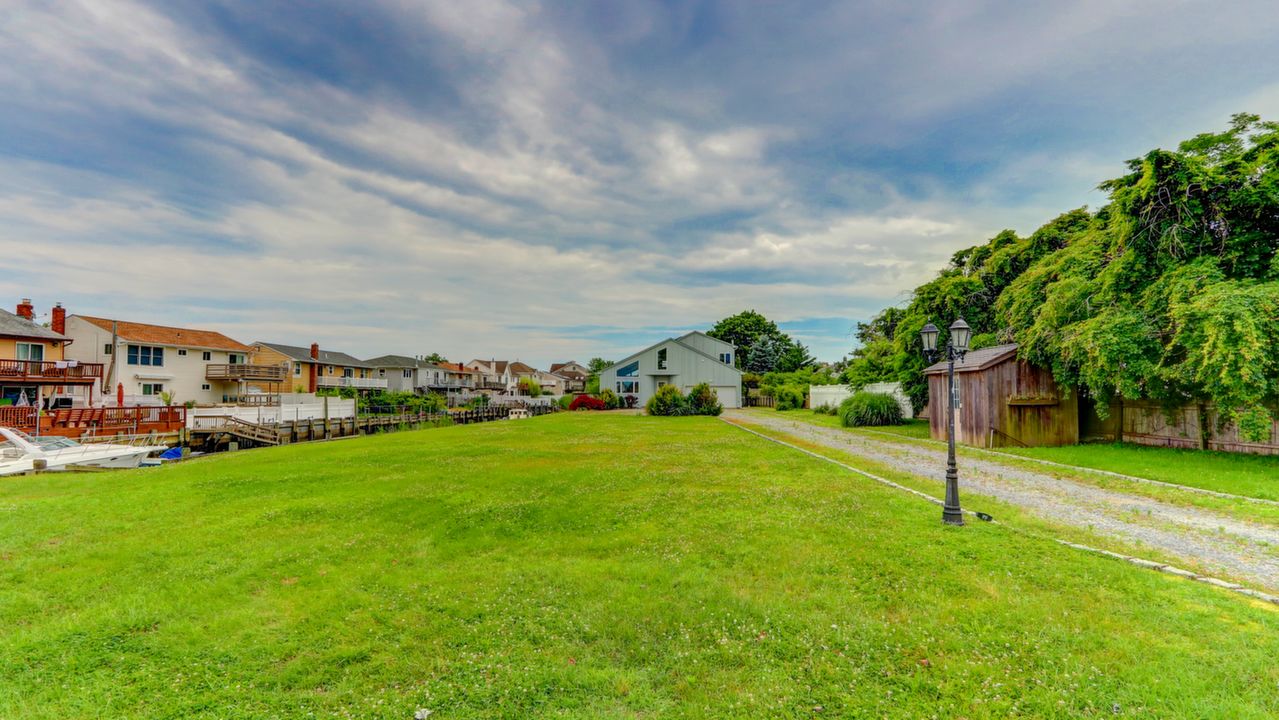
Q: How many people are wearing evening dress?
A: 0